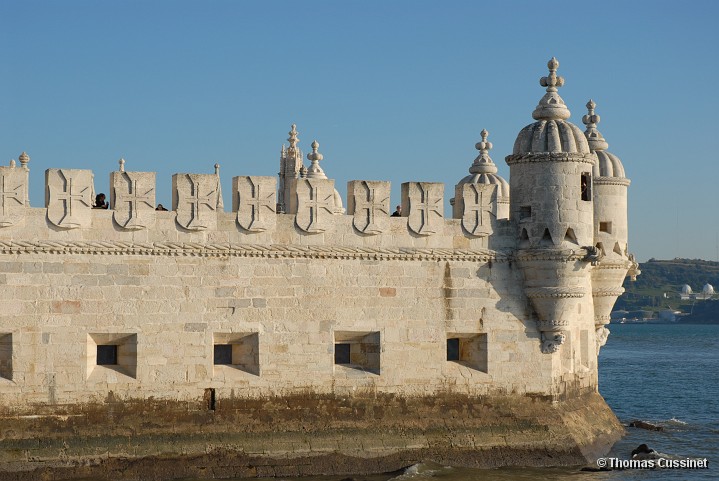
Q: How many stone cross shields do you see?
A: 9